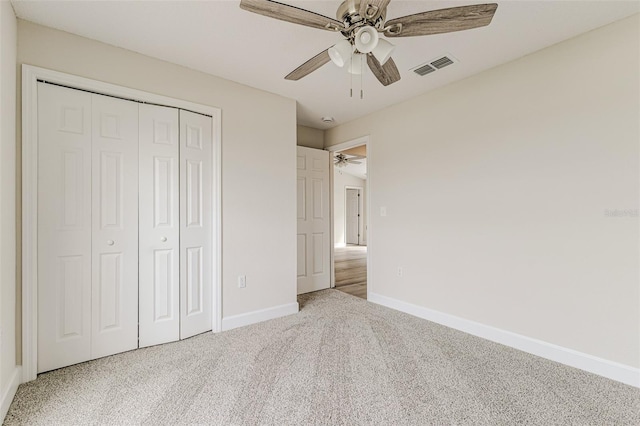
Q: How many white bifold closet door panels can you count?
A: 4